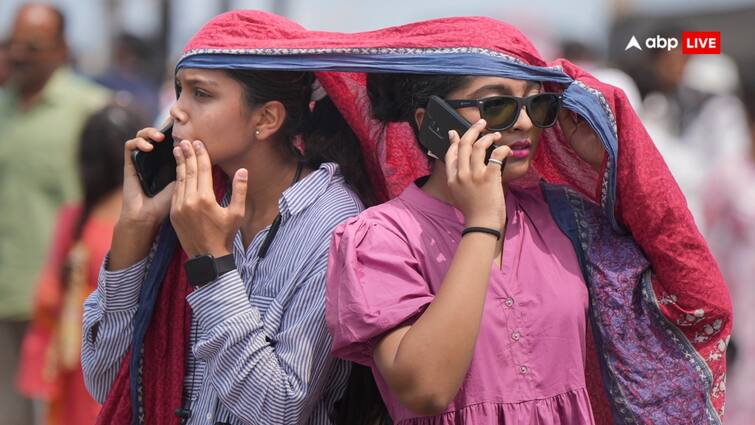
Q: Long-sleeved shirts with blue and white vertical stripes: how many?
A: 1